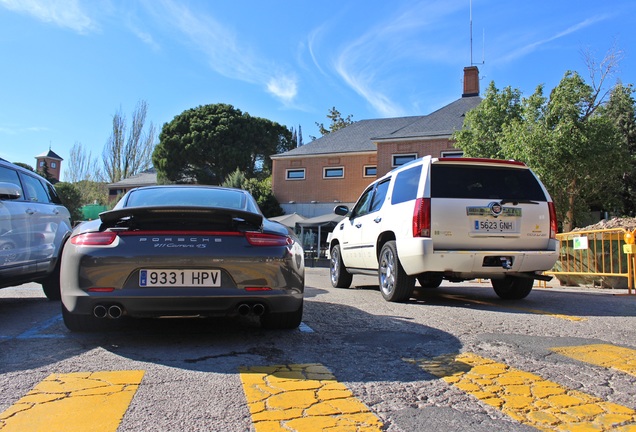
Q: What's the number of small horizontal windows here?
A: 5